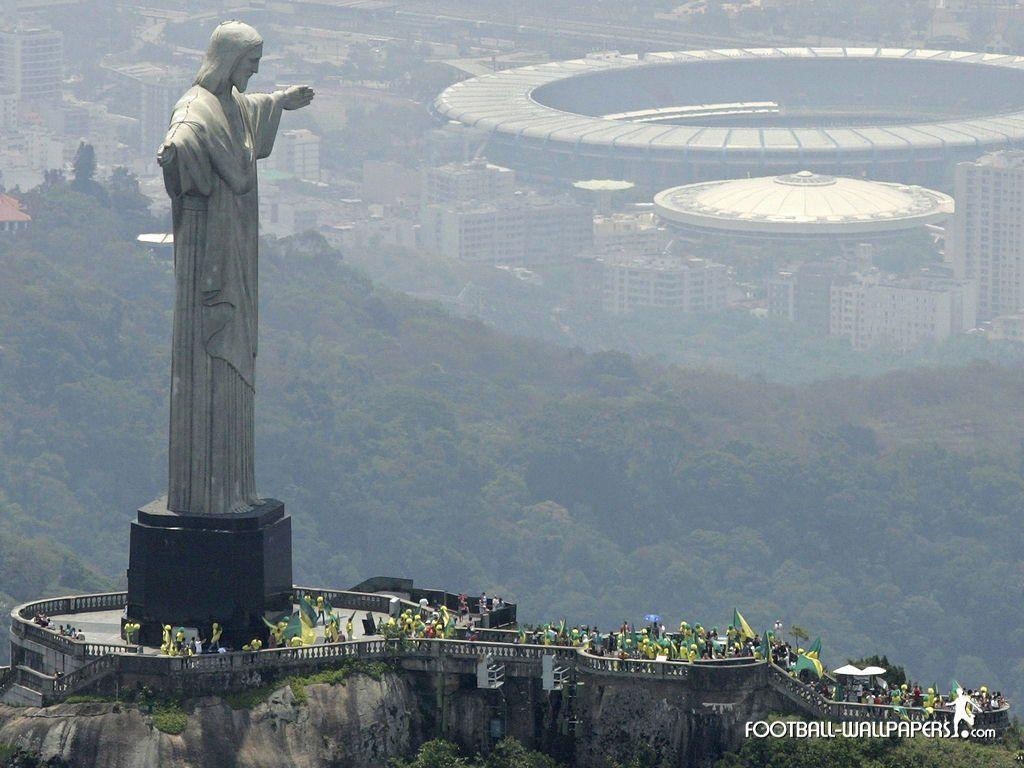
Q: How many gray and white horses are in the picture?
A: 0